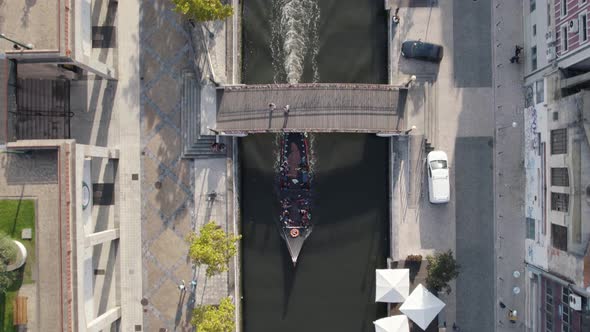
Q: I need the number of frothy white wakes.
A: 1